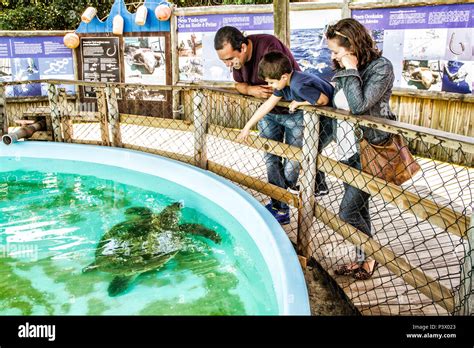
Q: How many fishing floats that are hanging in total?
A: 5